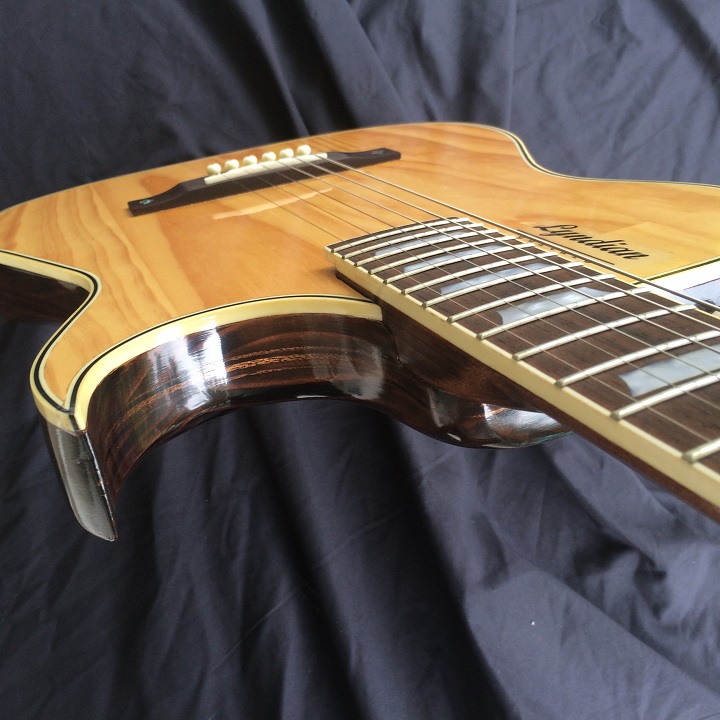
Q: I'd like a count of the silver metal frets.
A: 13